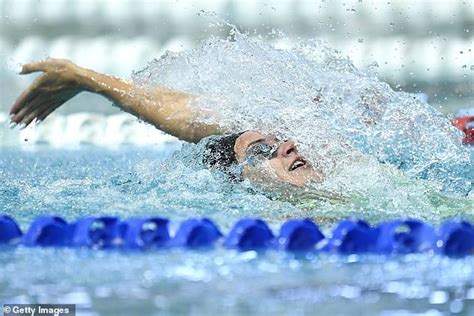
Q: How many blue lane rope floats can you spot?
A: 10